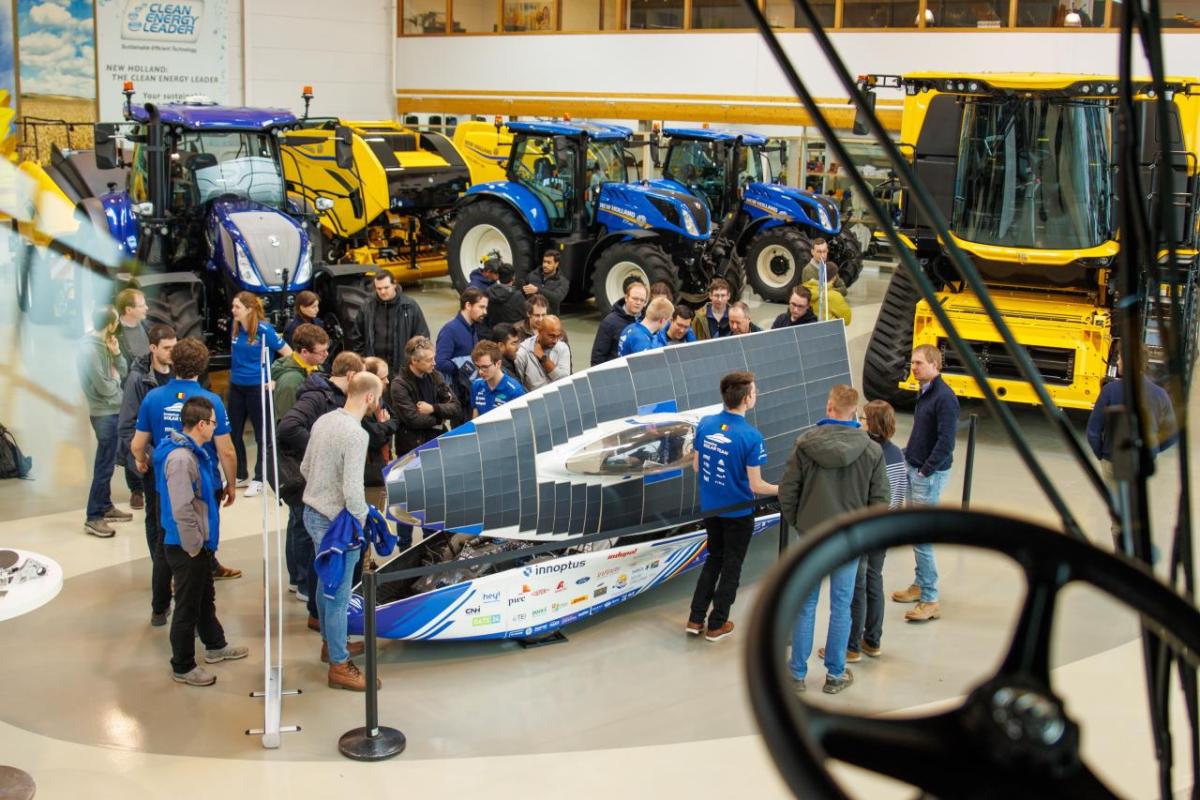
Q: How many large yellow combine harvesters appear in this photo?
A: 1